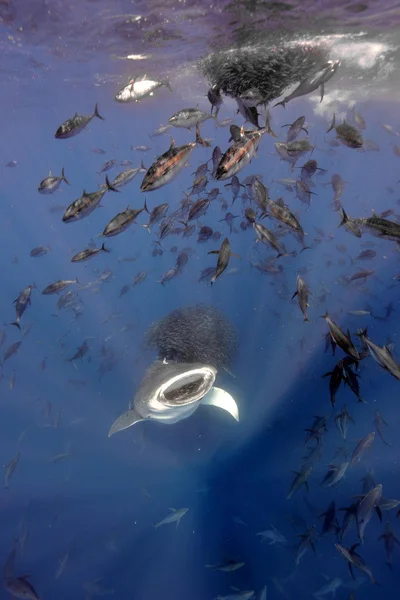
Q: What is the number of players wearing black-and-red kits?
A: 0